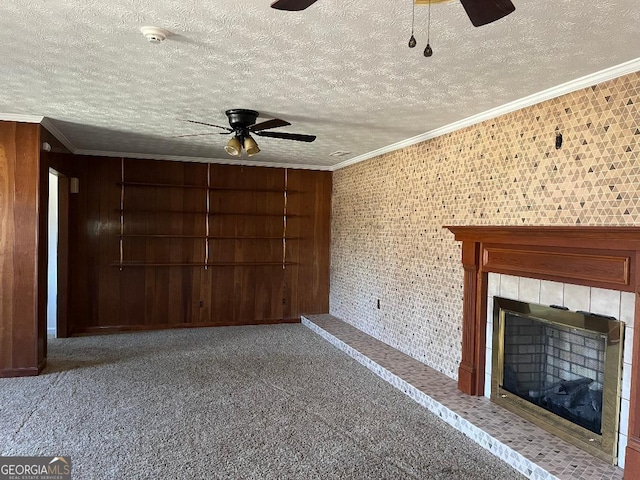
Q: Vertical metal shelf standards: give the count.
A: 3